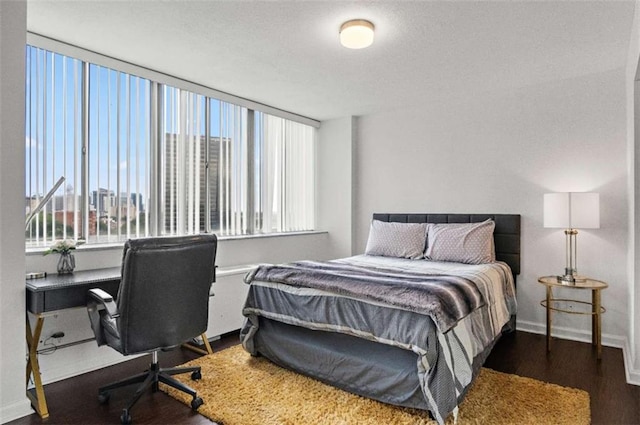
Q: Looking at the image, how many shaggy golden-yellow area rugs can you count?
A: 1